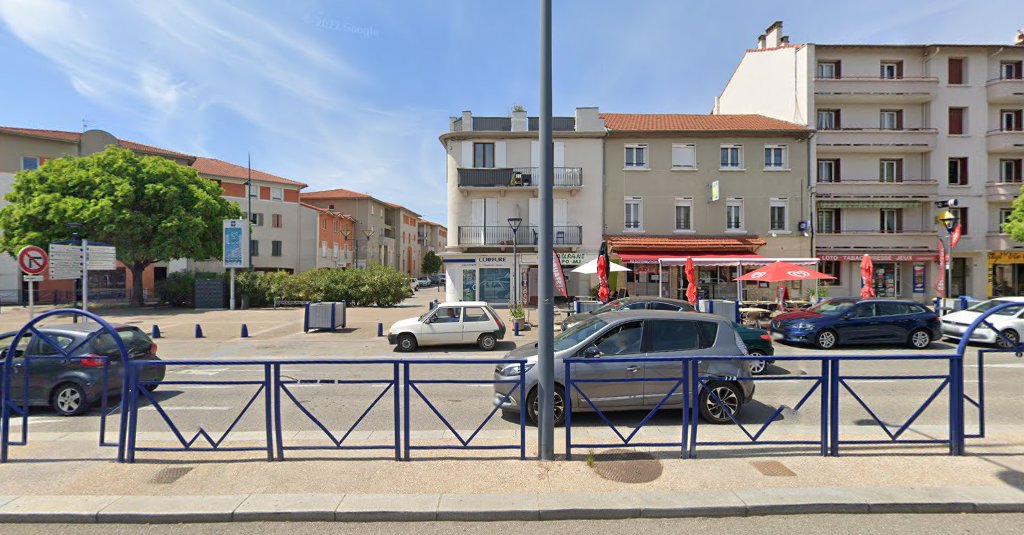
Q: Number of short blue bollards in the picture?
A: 5